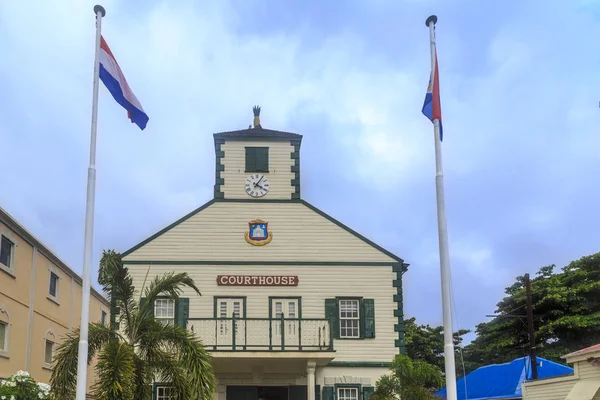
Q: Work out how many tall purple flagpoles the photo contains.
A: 0